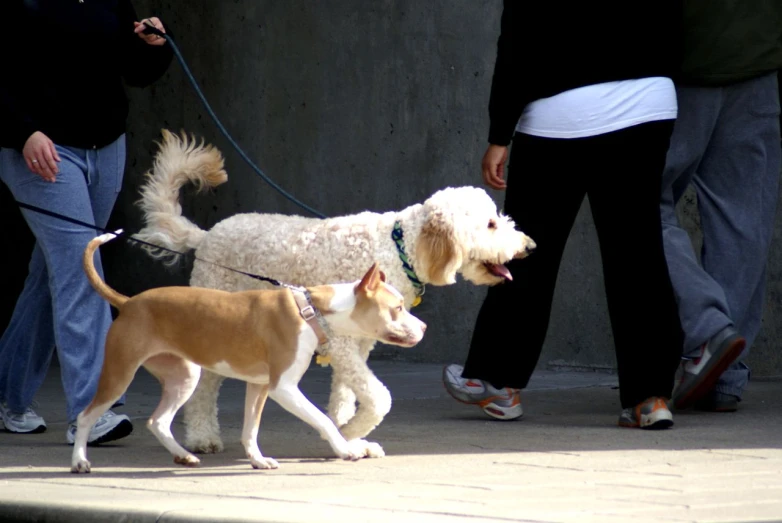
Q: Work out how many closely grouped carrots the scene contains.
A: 0